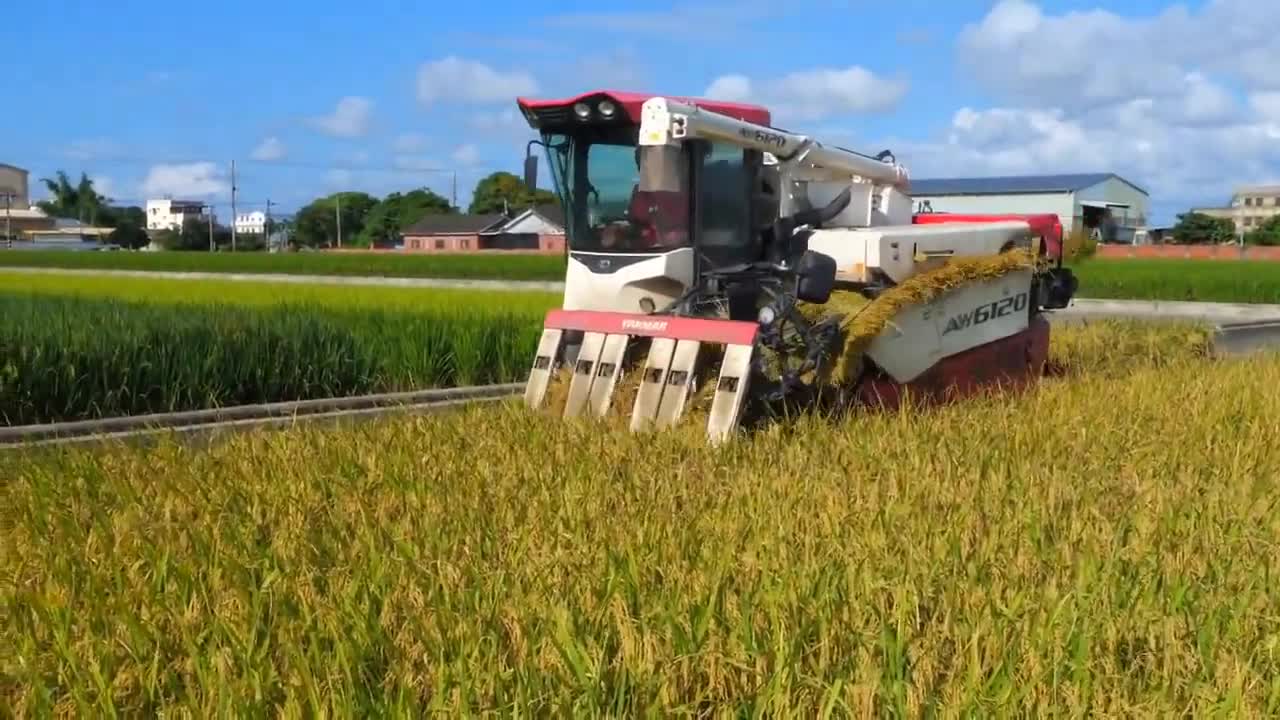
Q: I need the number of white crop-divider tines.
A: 6